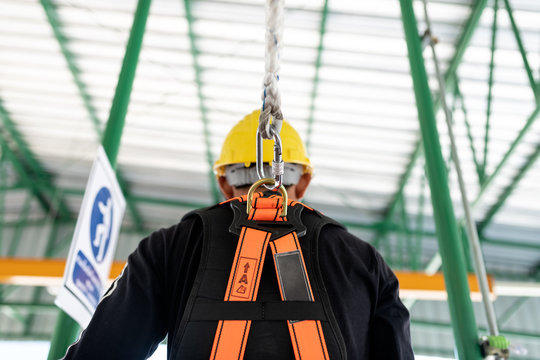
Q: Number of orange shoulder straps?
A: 2